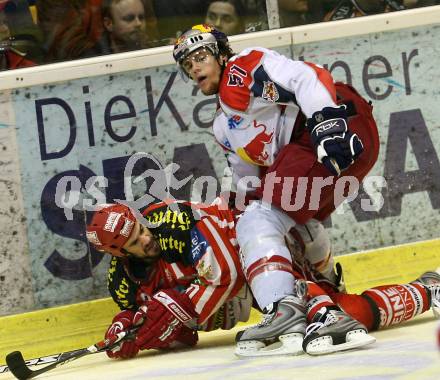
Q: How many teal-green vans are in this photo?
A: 0